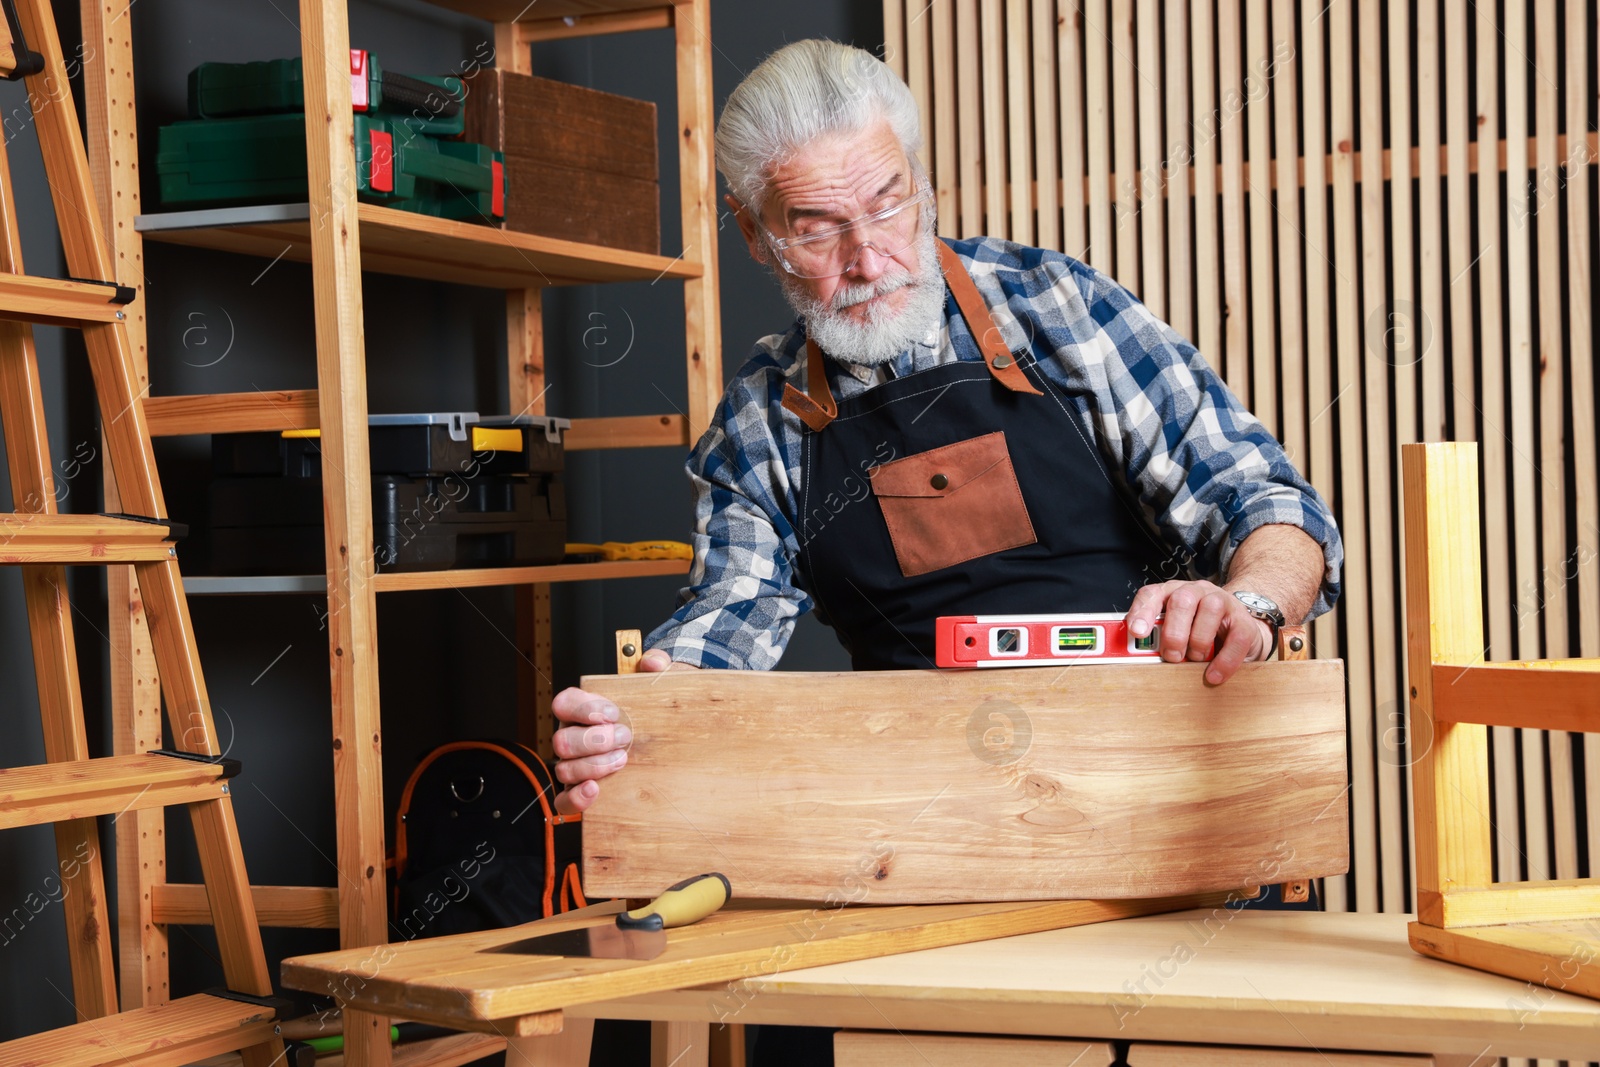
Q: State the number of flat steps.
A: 4